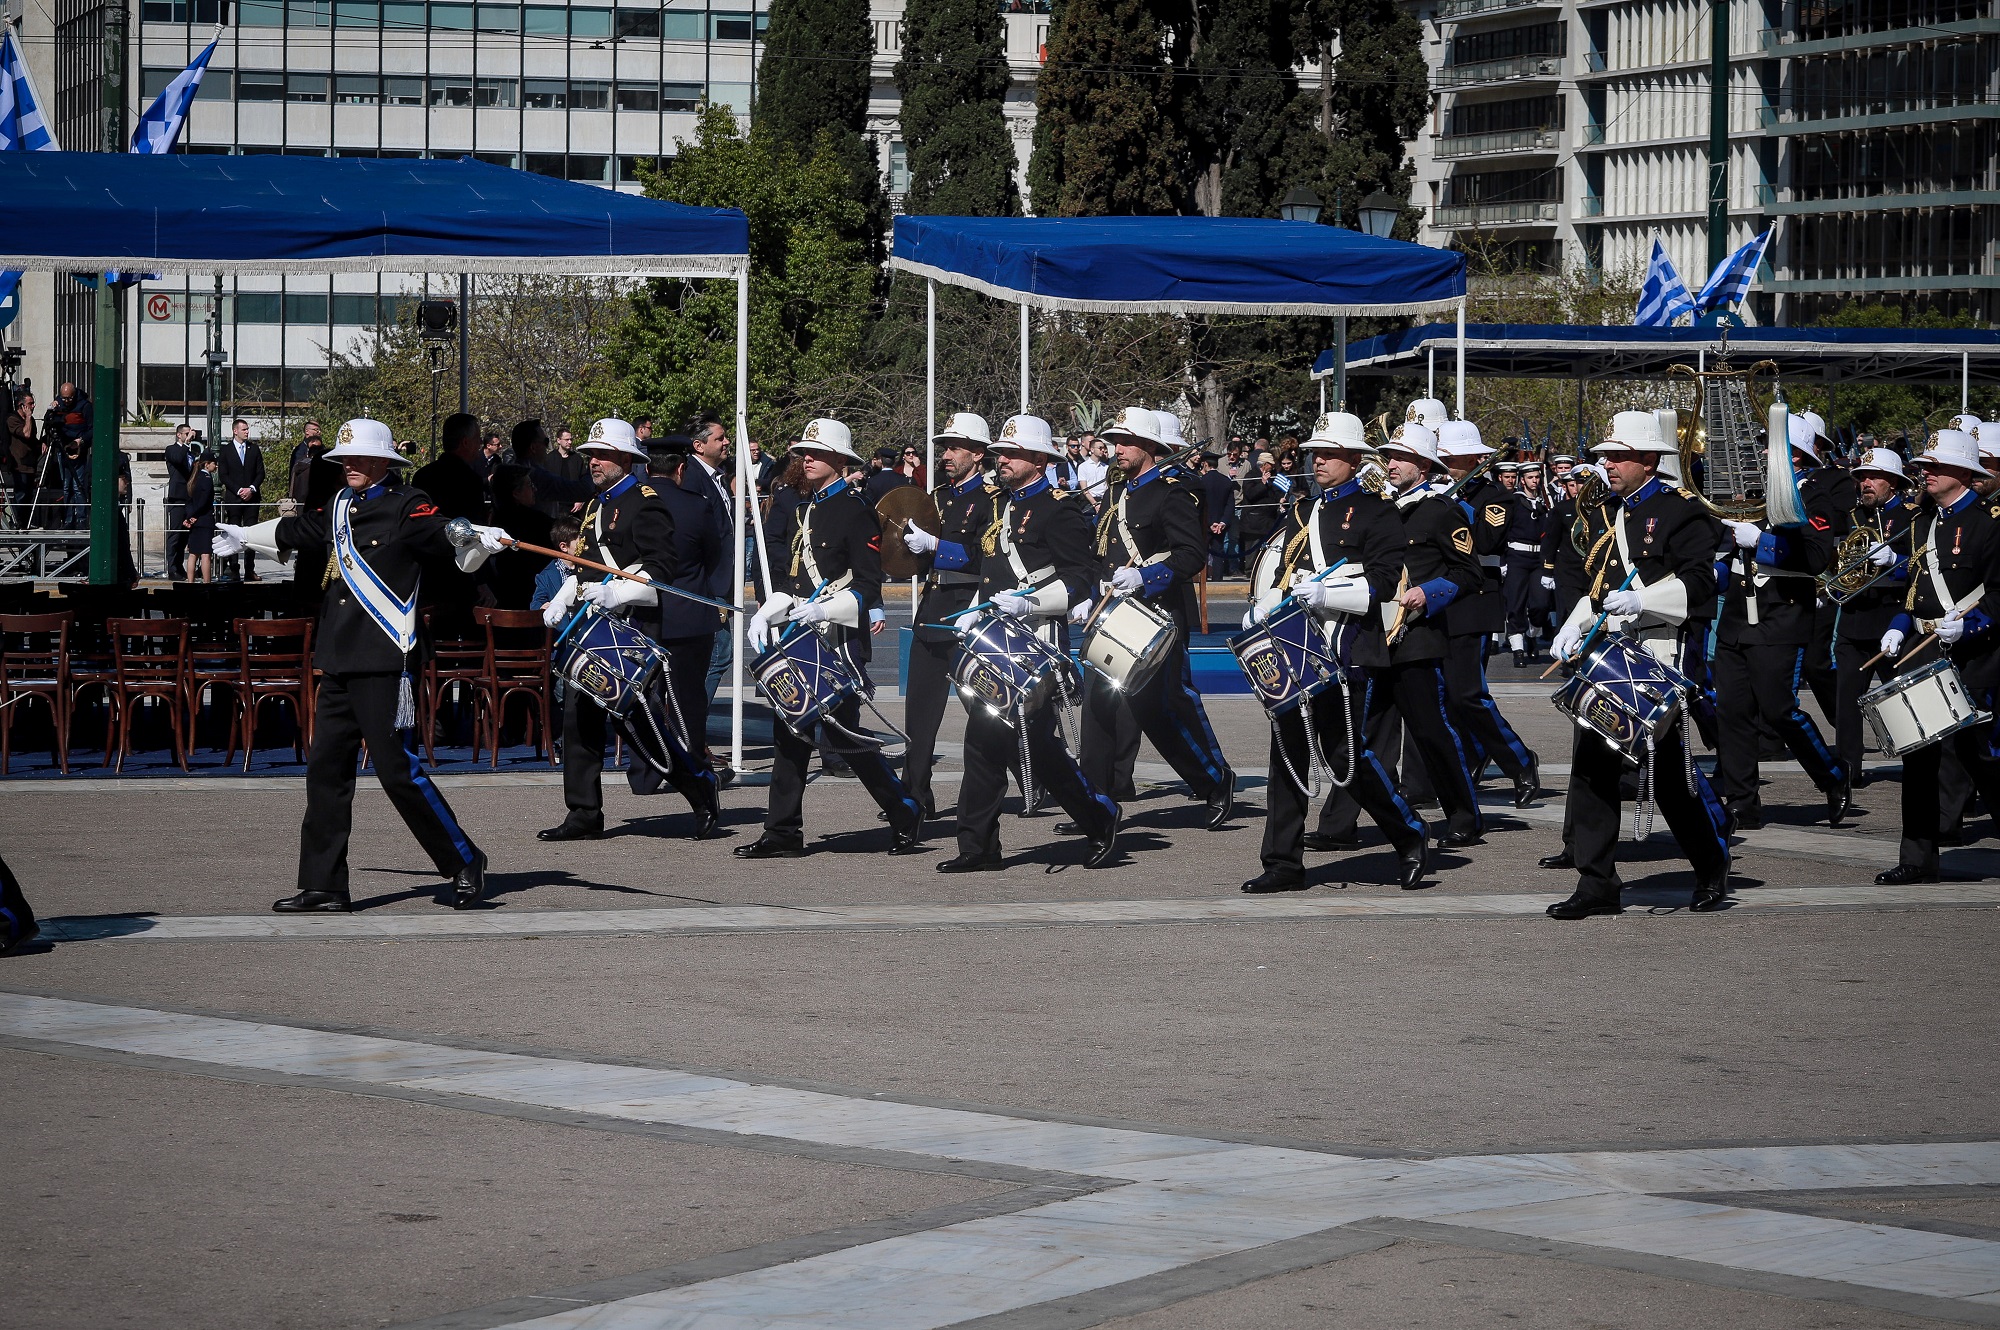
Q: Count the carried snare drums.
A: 7